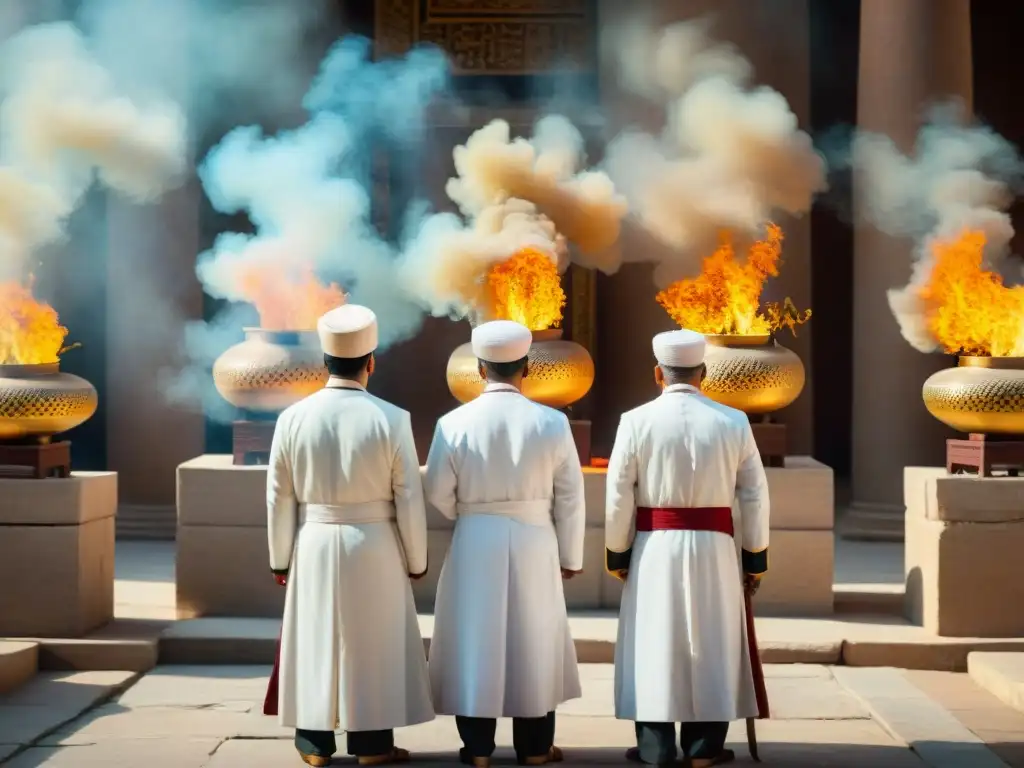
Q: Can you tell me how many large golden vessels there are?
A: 5